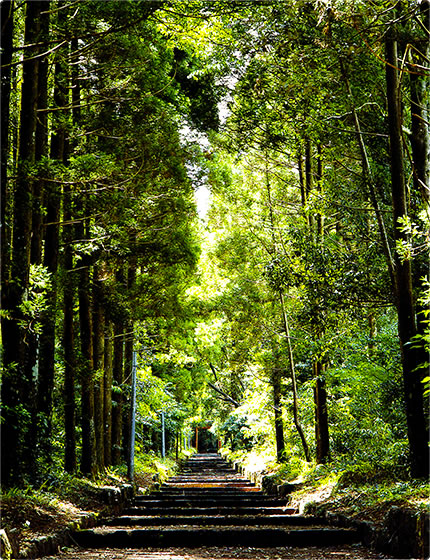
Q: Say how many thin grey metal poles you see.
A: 2